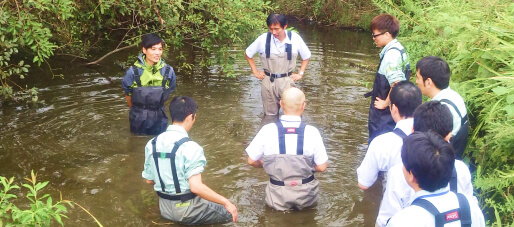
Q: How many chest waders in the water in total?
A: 9